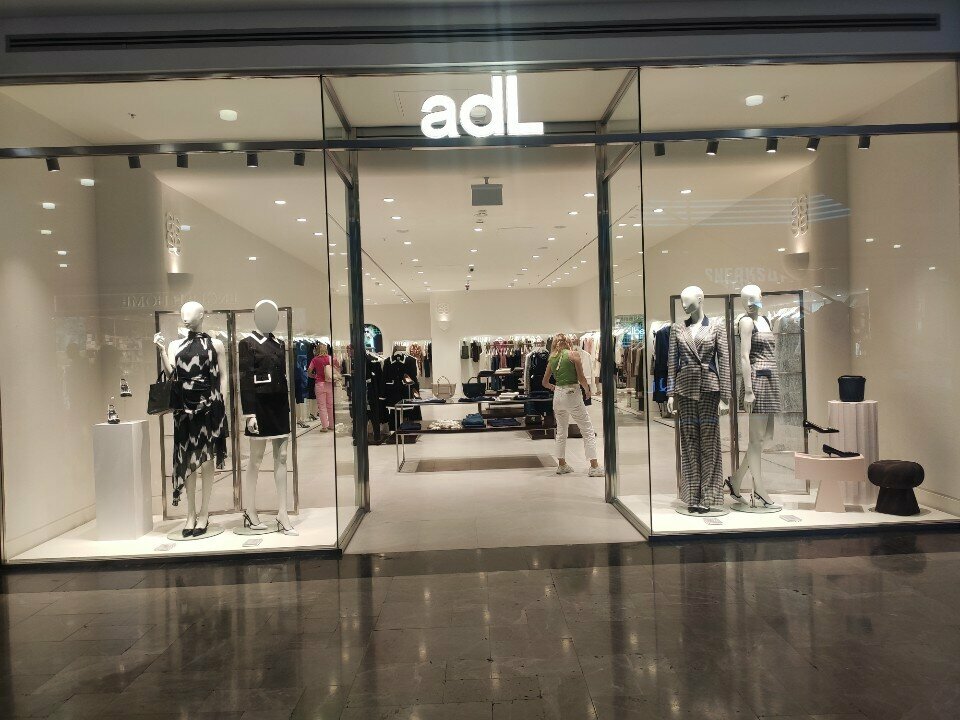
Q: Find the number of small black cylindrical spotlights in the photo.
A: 10